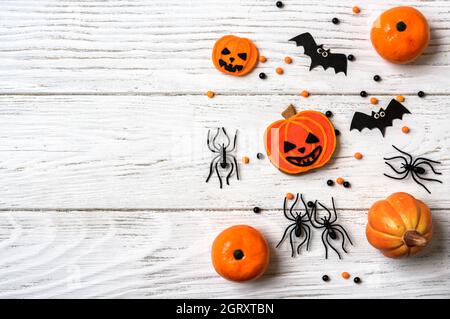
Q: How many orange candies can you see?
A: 14